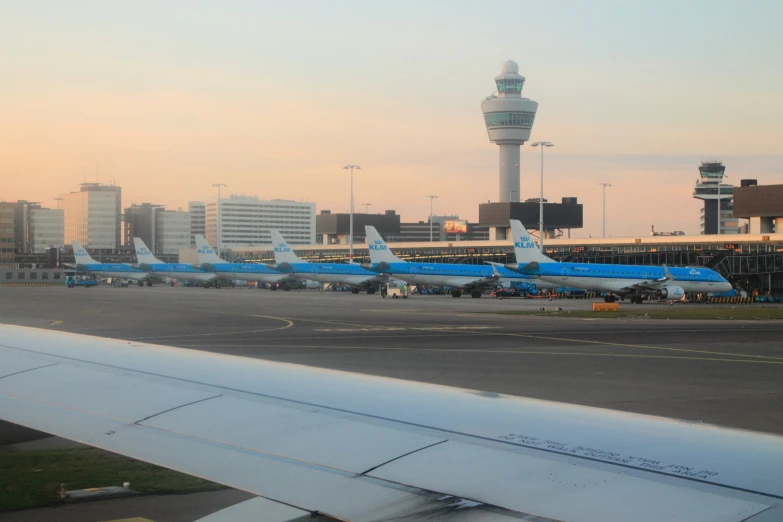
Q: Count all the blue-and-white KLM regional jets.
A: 6